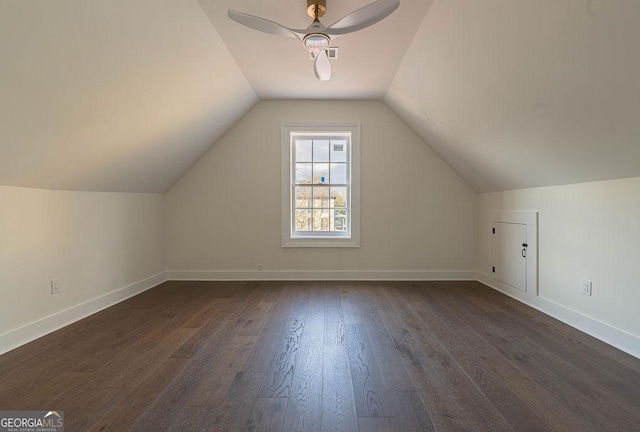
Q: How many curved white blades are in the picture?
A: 3